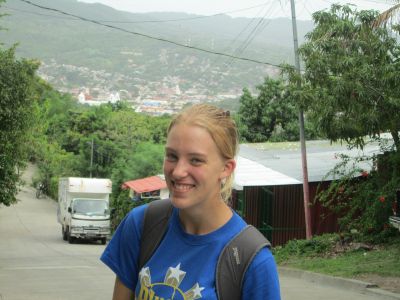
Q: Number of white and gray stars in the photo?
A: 3